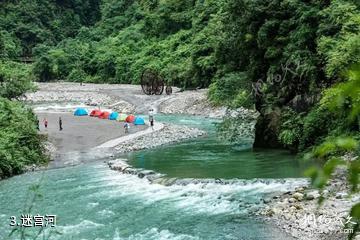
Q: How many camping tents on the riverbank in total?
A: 7